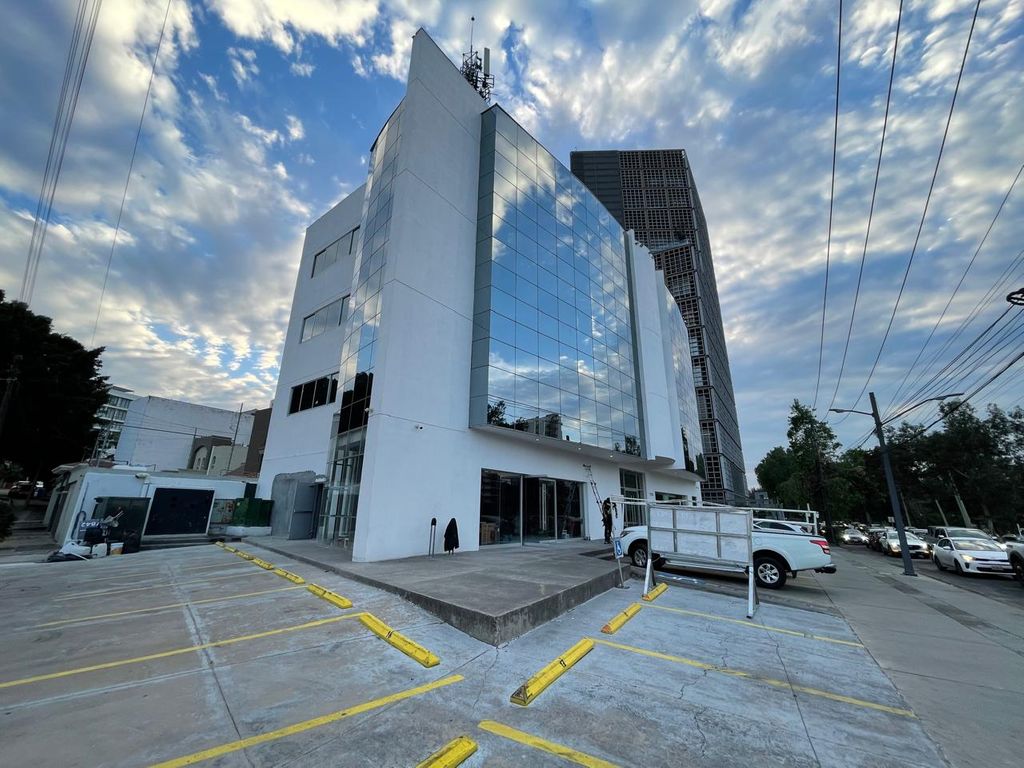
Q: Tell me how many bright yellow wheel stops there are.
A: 11